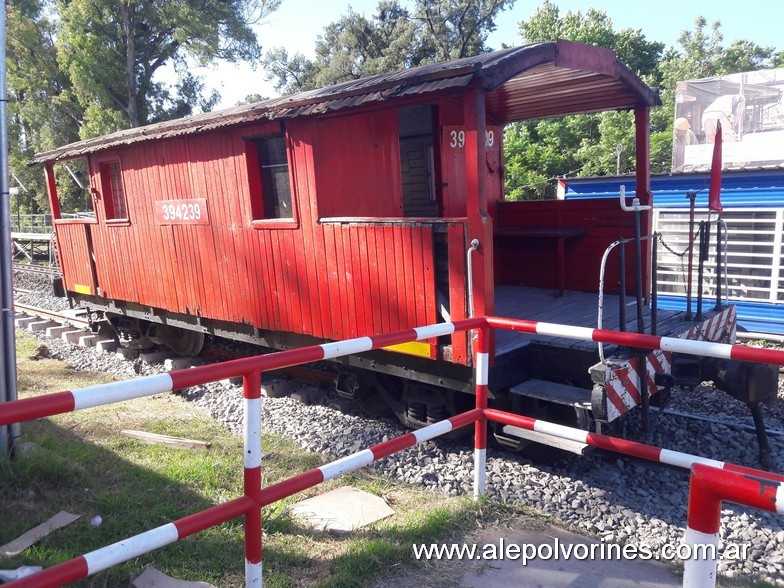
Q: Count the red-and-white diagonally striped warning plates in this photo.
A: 2